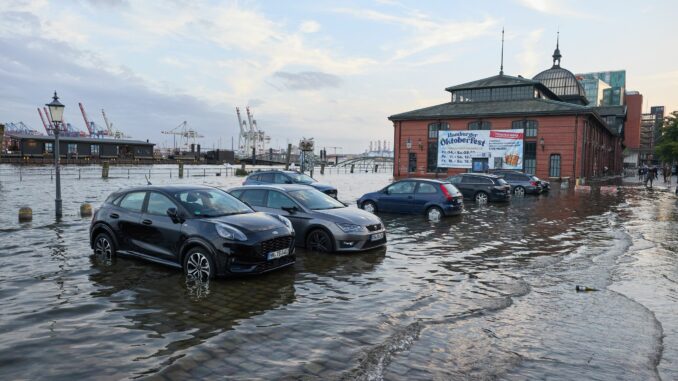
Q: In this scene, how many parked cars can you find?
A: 7